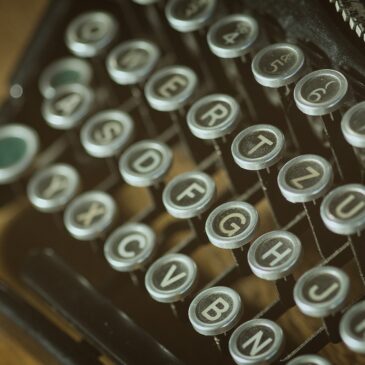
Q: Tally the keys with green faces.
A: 2